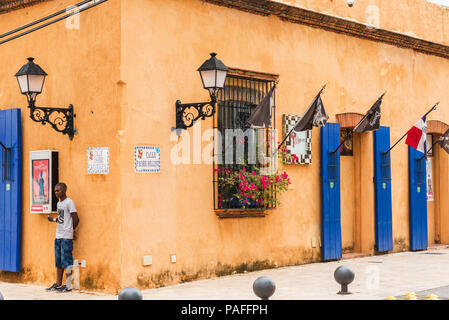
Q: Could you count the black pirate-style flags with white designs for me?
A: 4